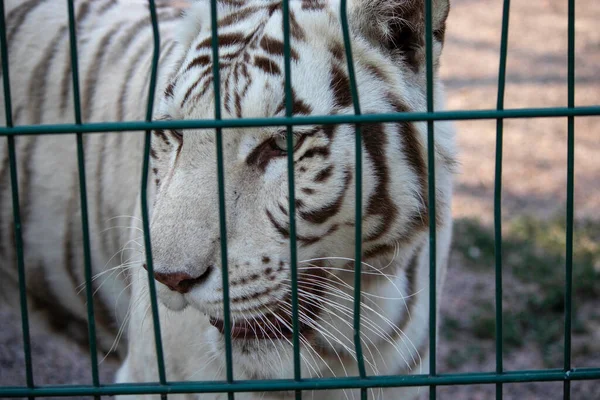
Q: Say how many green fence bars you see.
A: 11